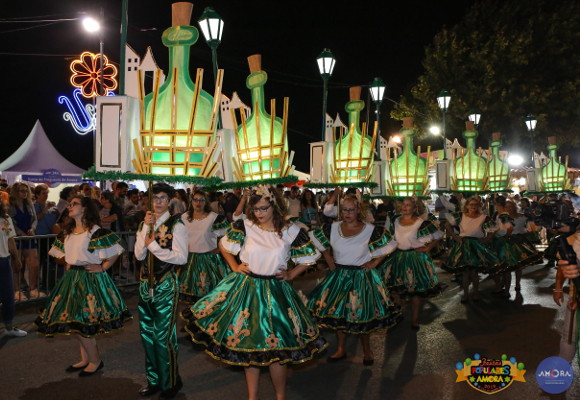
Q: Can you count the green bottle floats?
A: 7